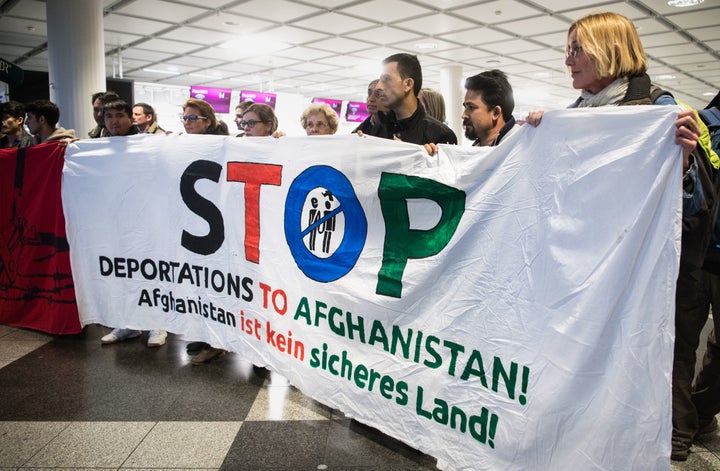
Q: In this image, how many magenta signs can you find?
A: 4